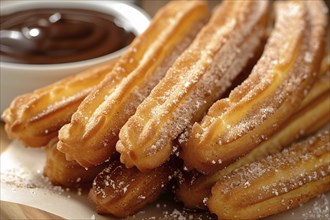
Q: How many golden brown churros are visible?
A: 8